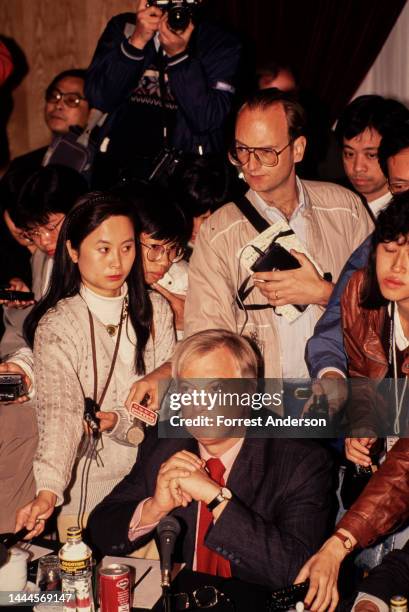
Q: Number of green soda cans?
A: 0